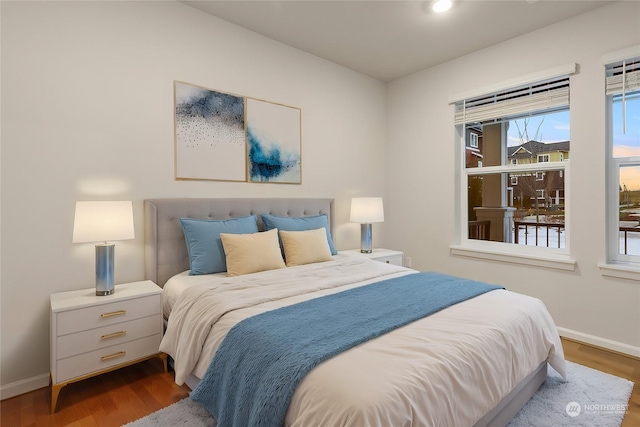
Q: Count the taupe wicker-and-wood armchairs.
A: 0